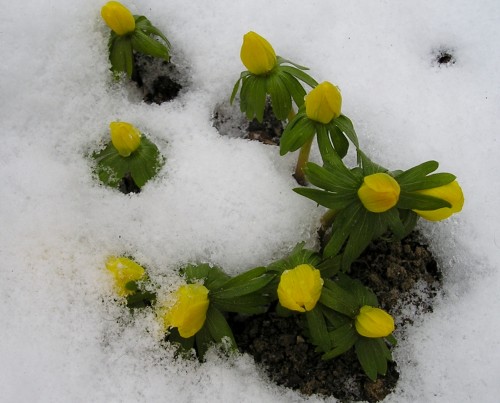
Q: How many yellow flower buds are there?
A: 10